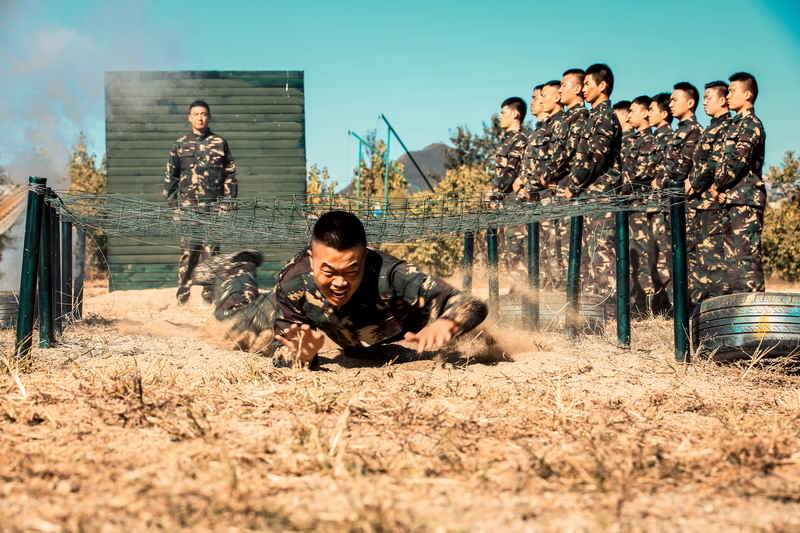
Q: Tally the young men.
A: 13